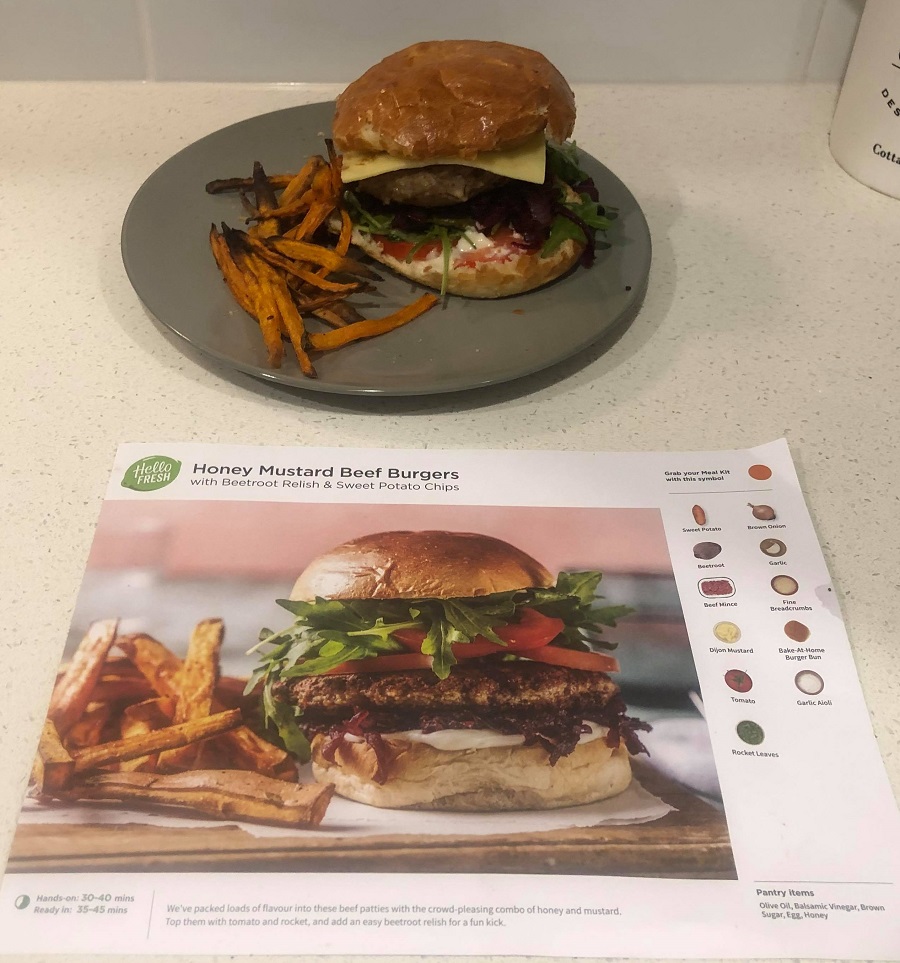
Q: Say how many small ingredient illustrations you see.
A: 11